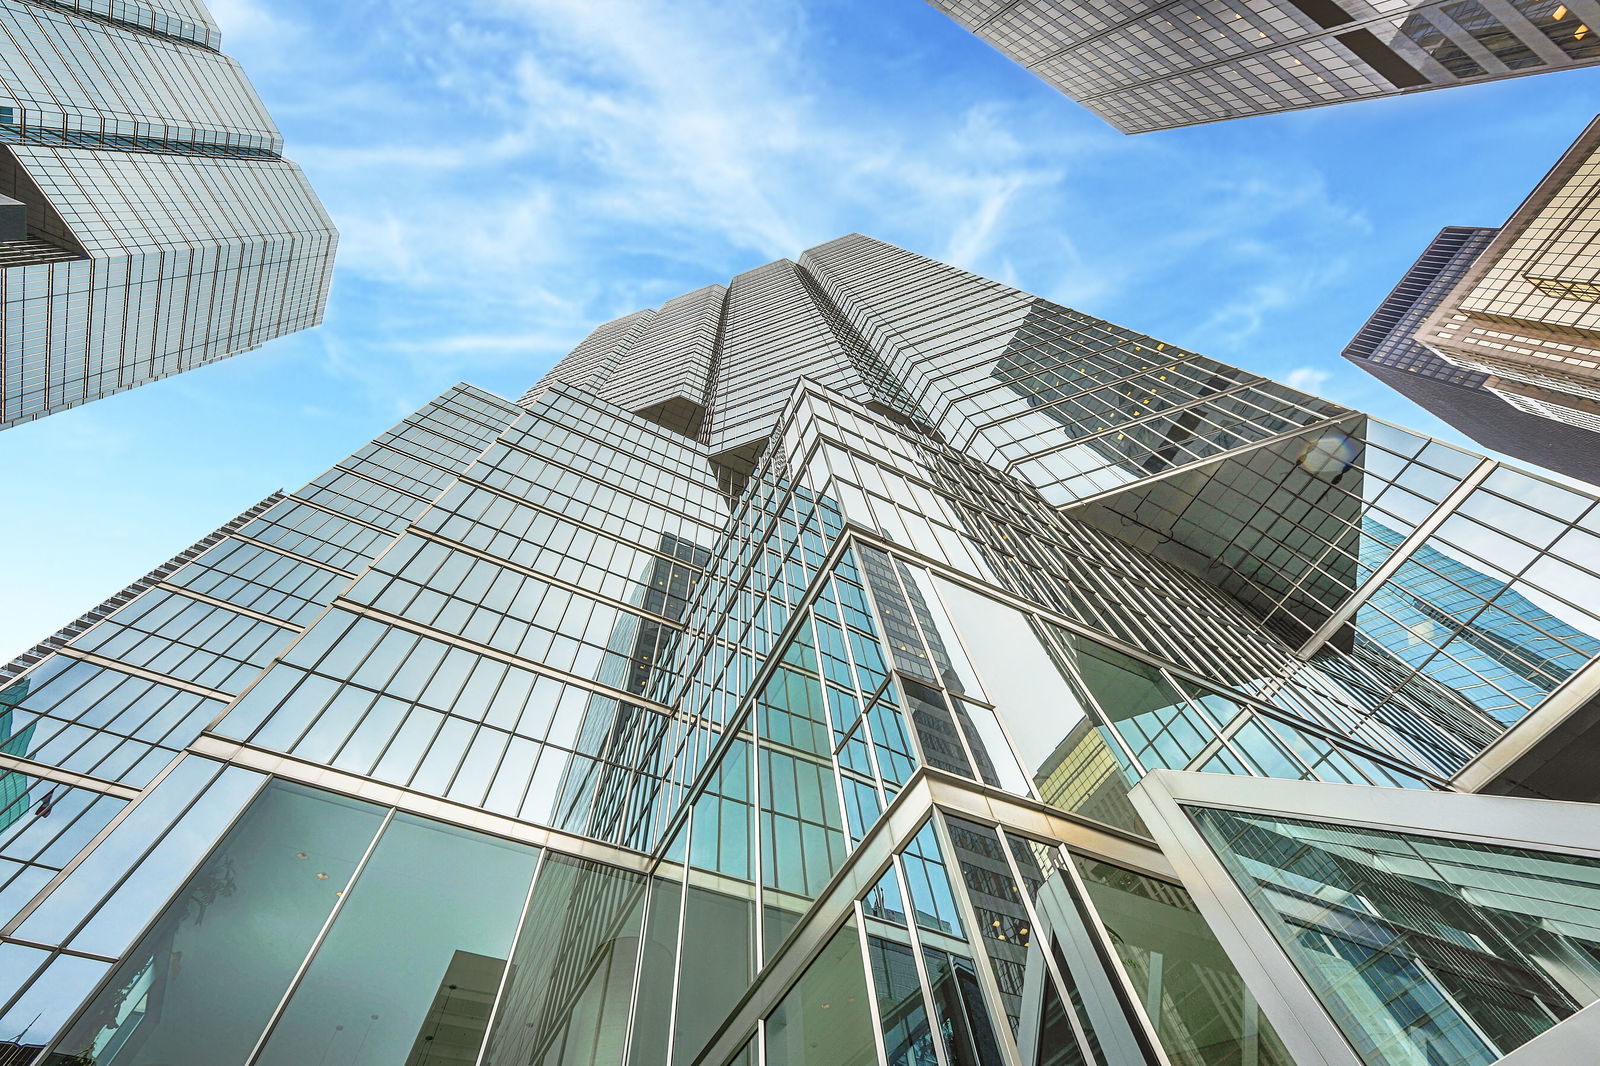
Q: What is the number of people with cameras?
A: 0